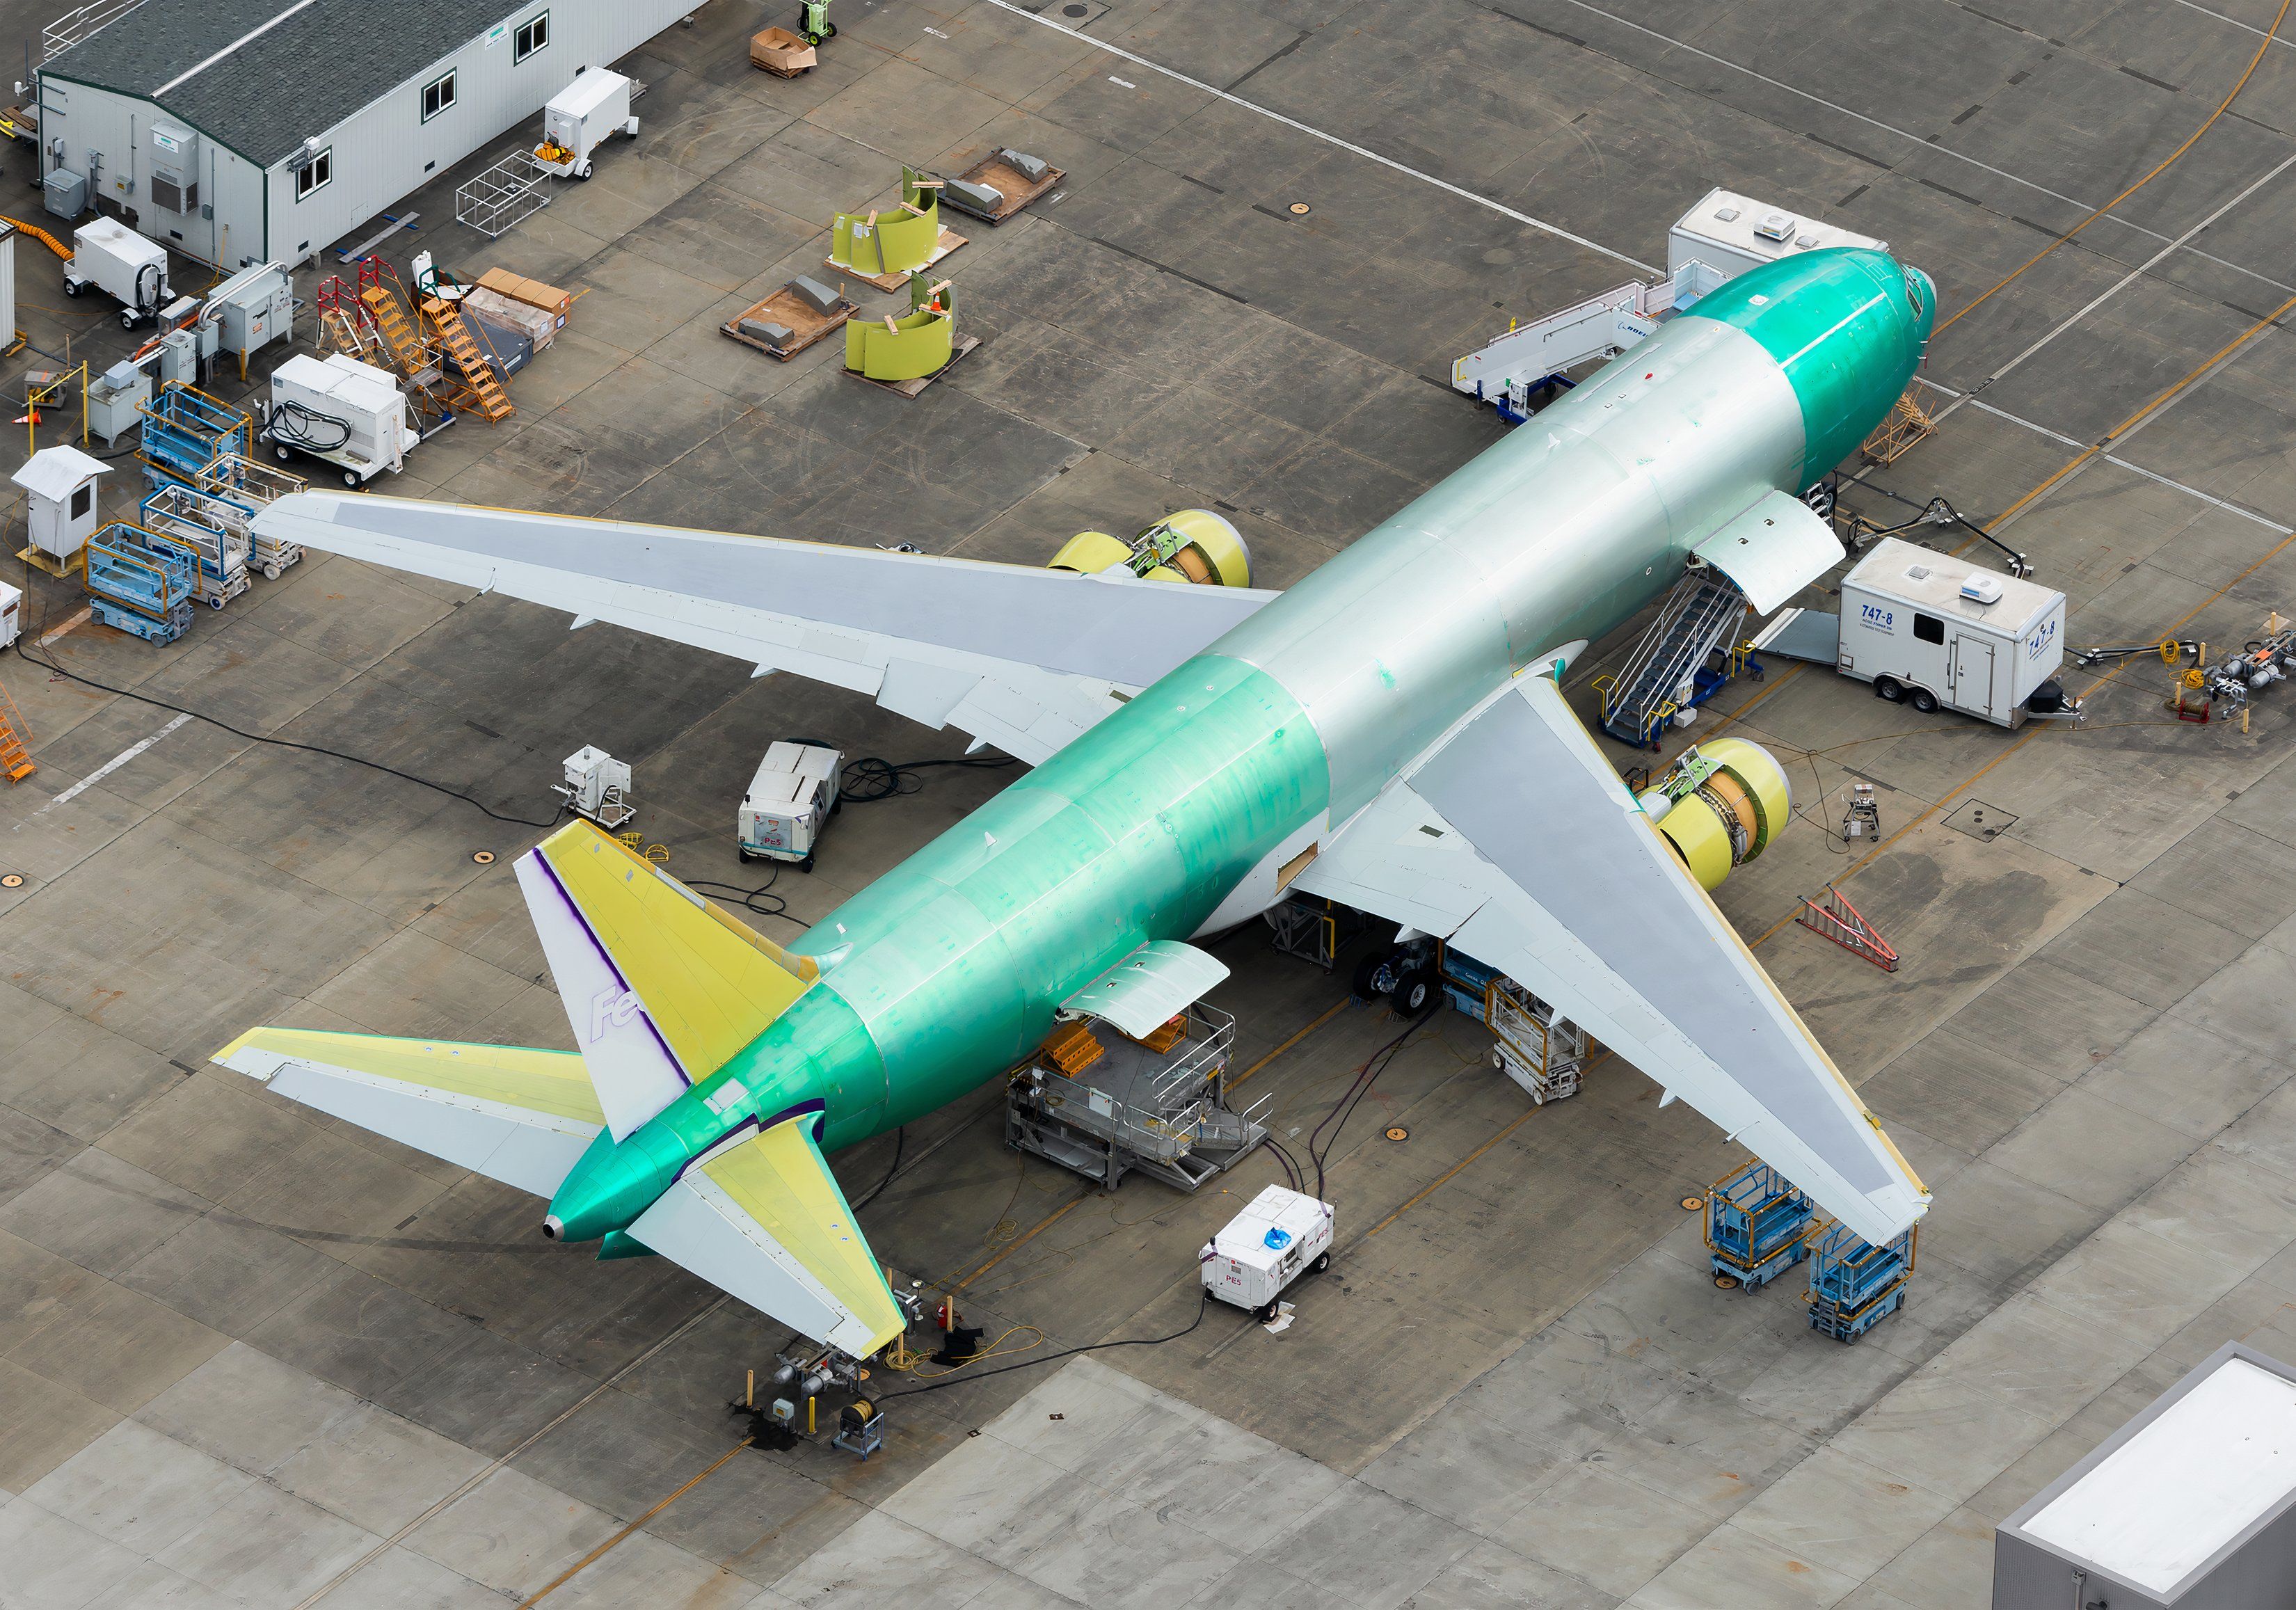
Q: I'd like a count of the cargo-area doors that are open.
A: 2